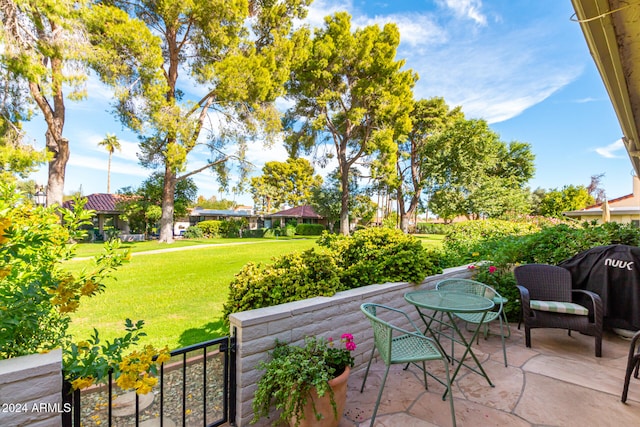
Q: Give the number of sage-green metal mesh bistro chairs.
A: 2